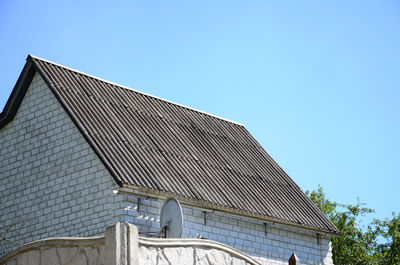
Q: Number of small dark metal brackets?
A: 4